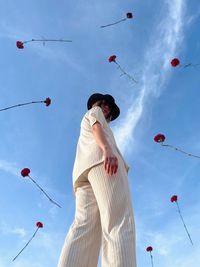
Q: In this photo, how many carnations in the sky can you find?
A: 10